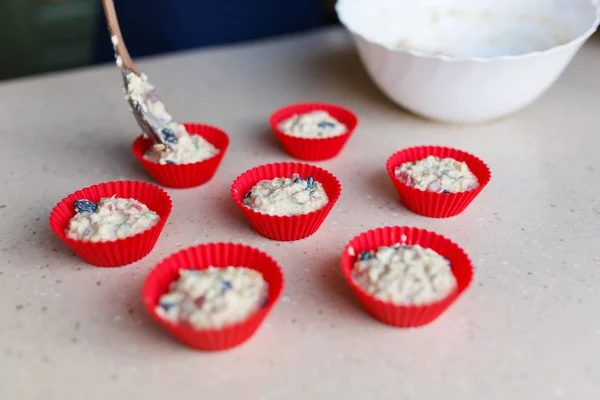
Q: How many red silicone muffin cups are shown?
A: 7